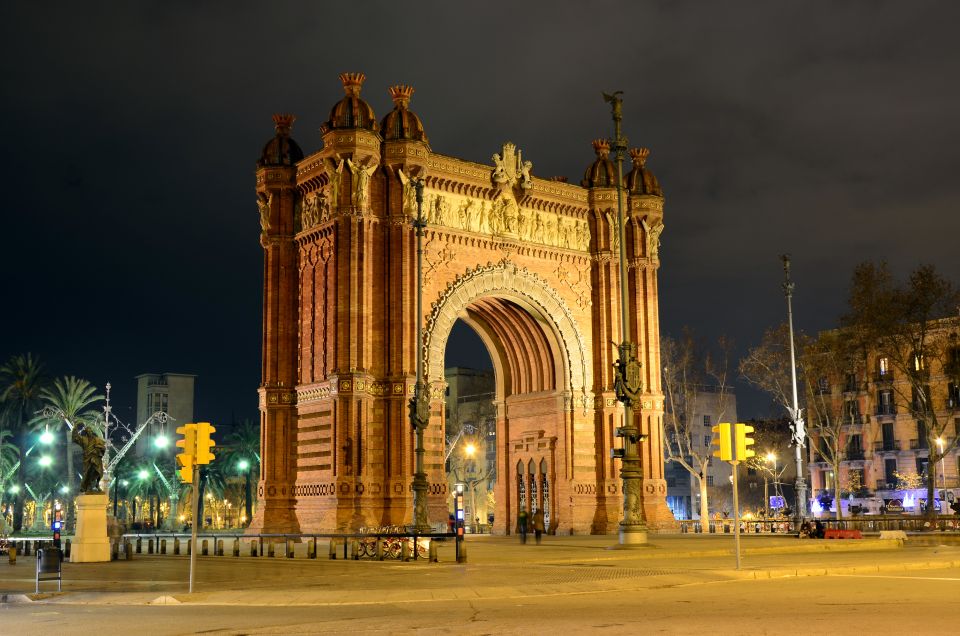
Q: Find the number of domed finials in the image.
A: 5